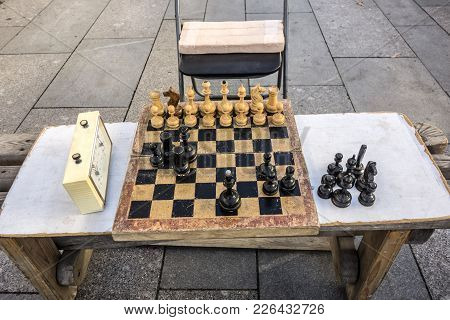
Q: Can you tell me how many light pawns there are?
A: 8